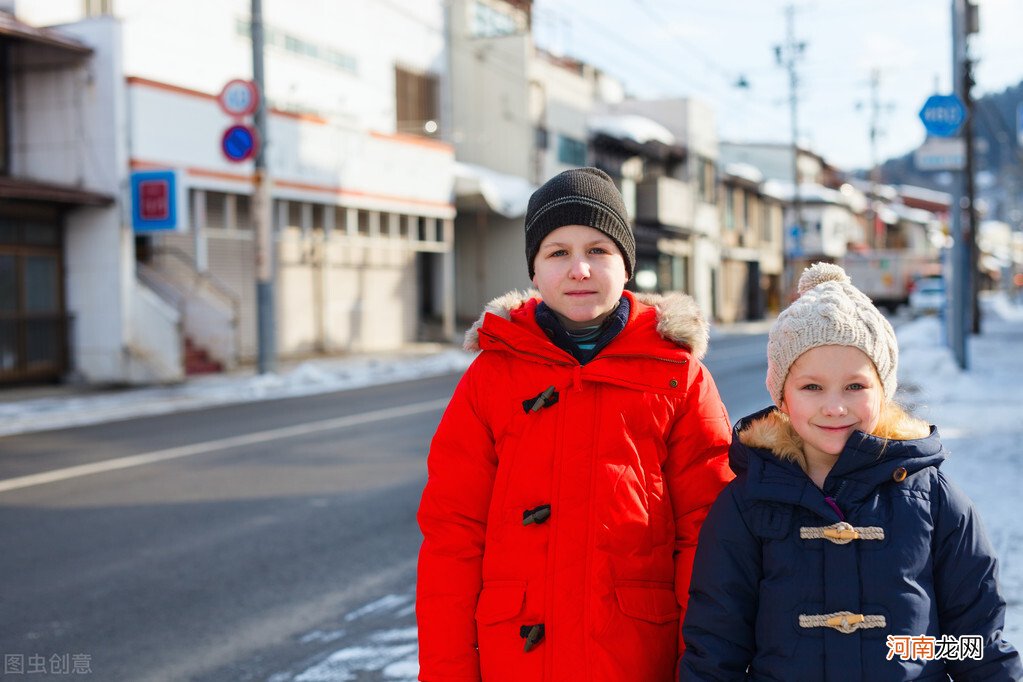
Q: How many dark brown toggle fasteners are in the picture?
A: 3